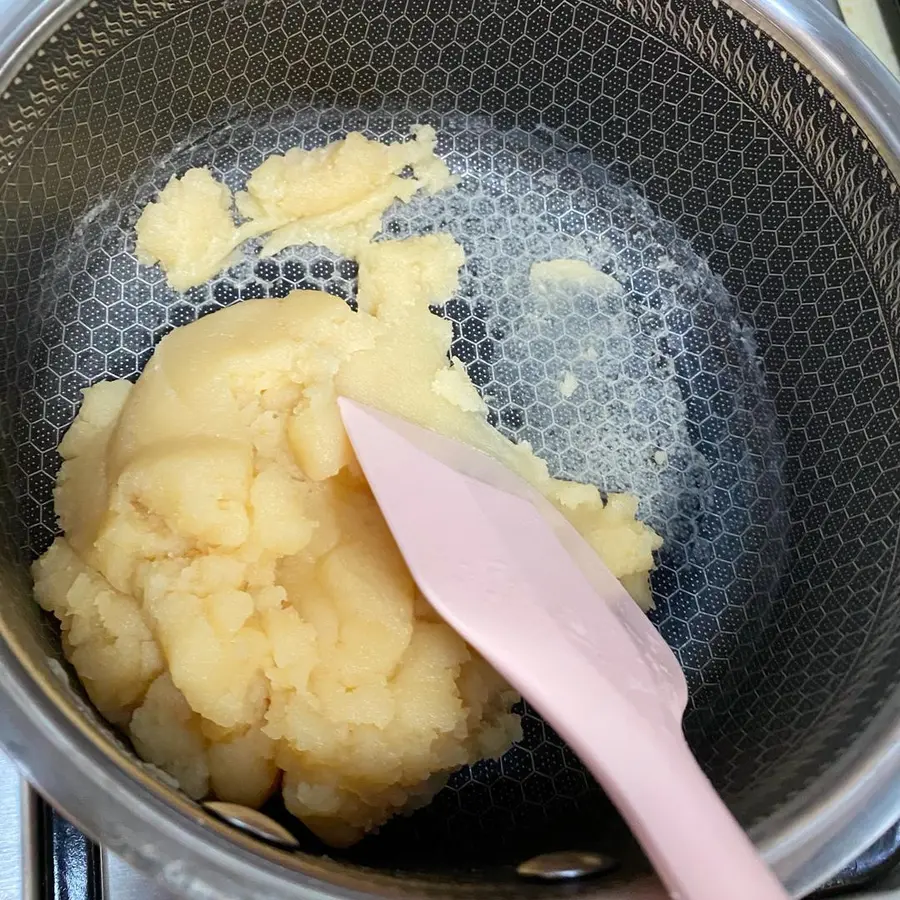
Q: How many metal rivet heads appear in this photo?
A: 2